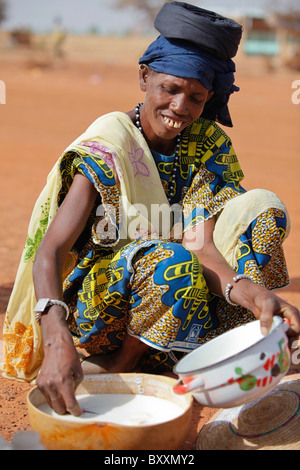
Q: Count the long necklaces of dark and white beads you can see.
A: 1